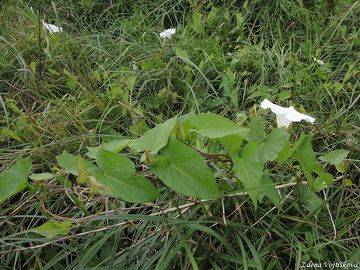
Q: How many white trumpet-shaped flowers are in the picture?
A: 3